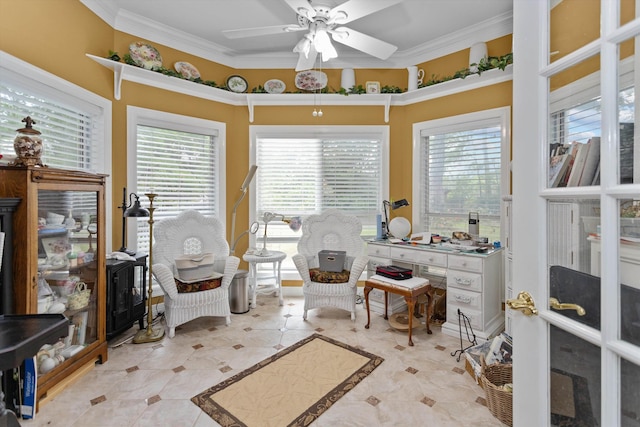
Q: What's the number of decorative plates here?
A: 6